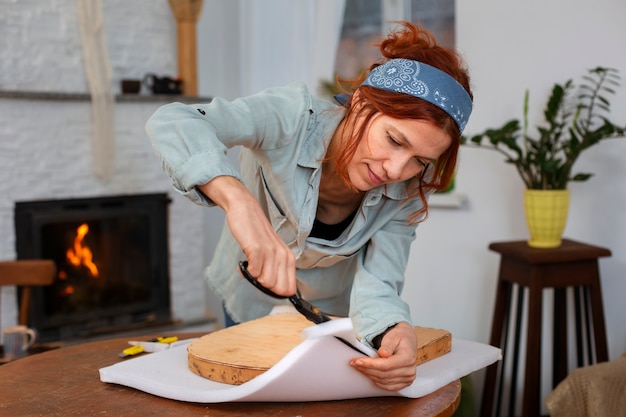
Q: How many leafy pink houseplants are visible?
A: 0